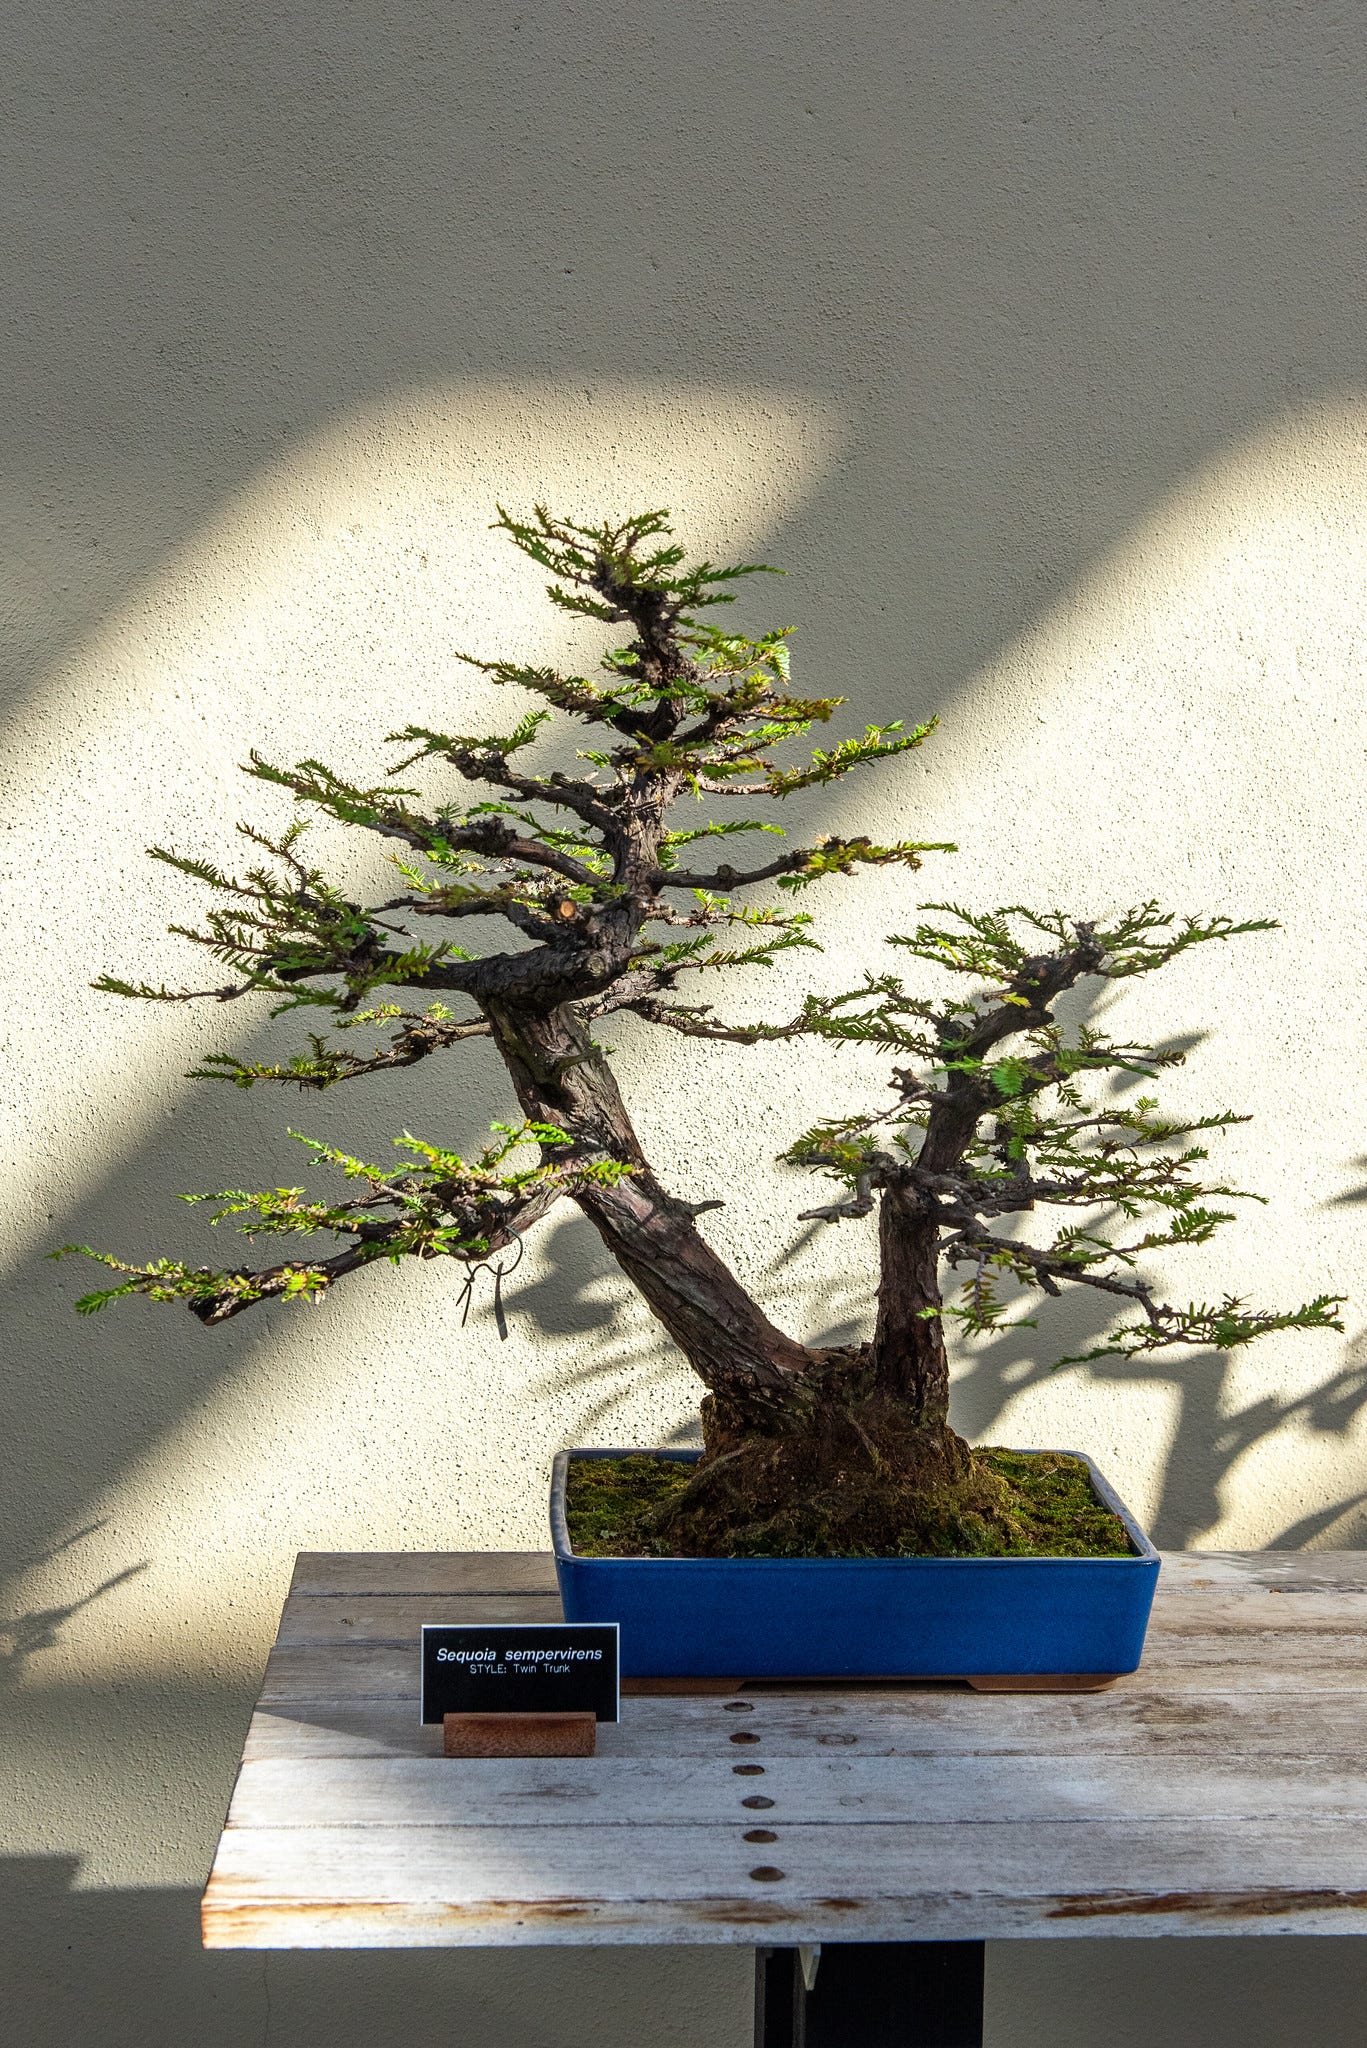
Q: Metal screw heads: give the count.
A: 6